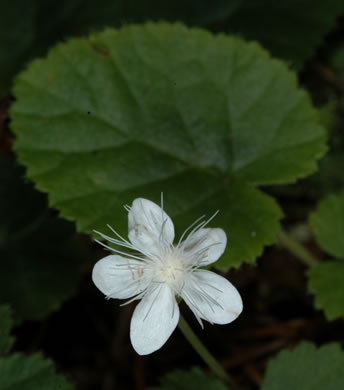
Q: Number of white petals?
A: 5